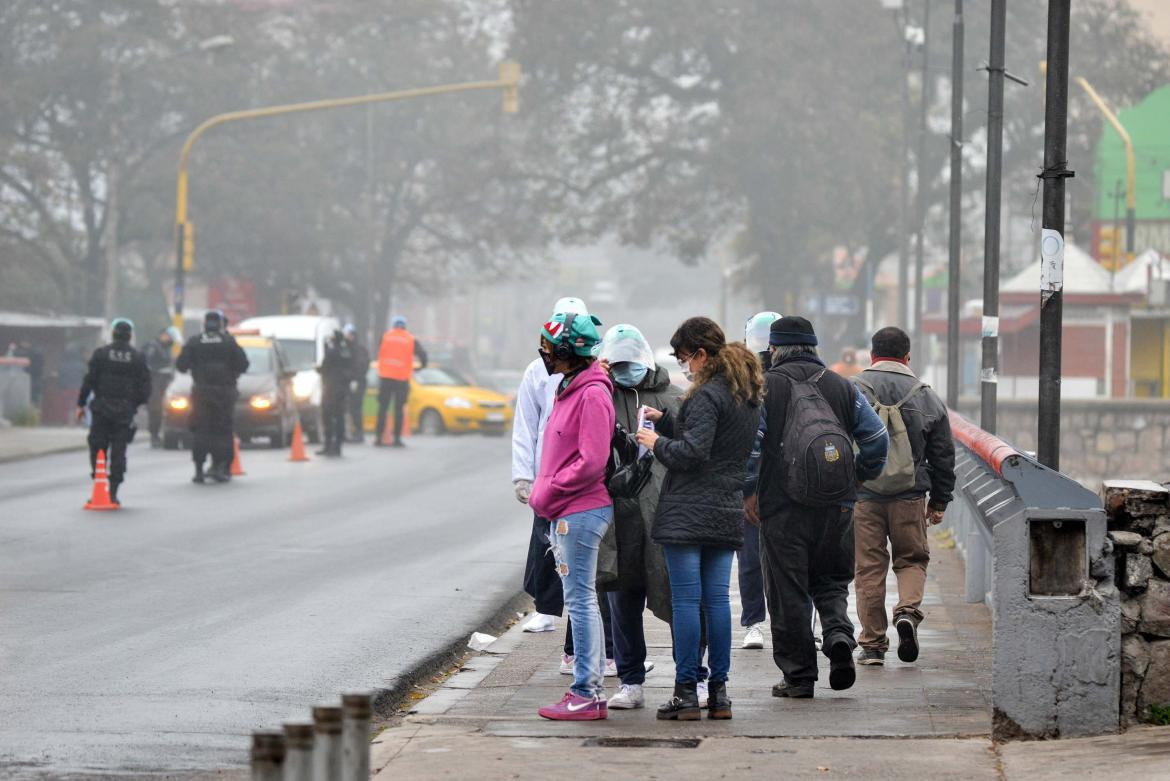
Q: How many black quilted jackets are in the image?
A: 1